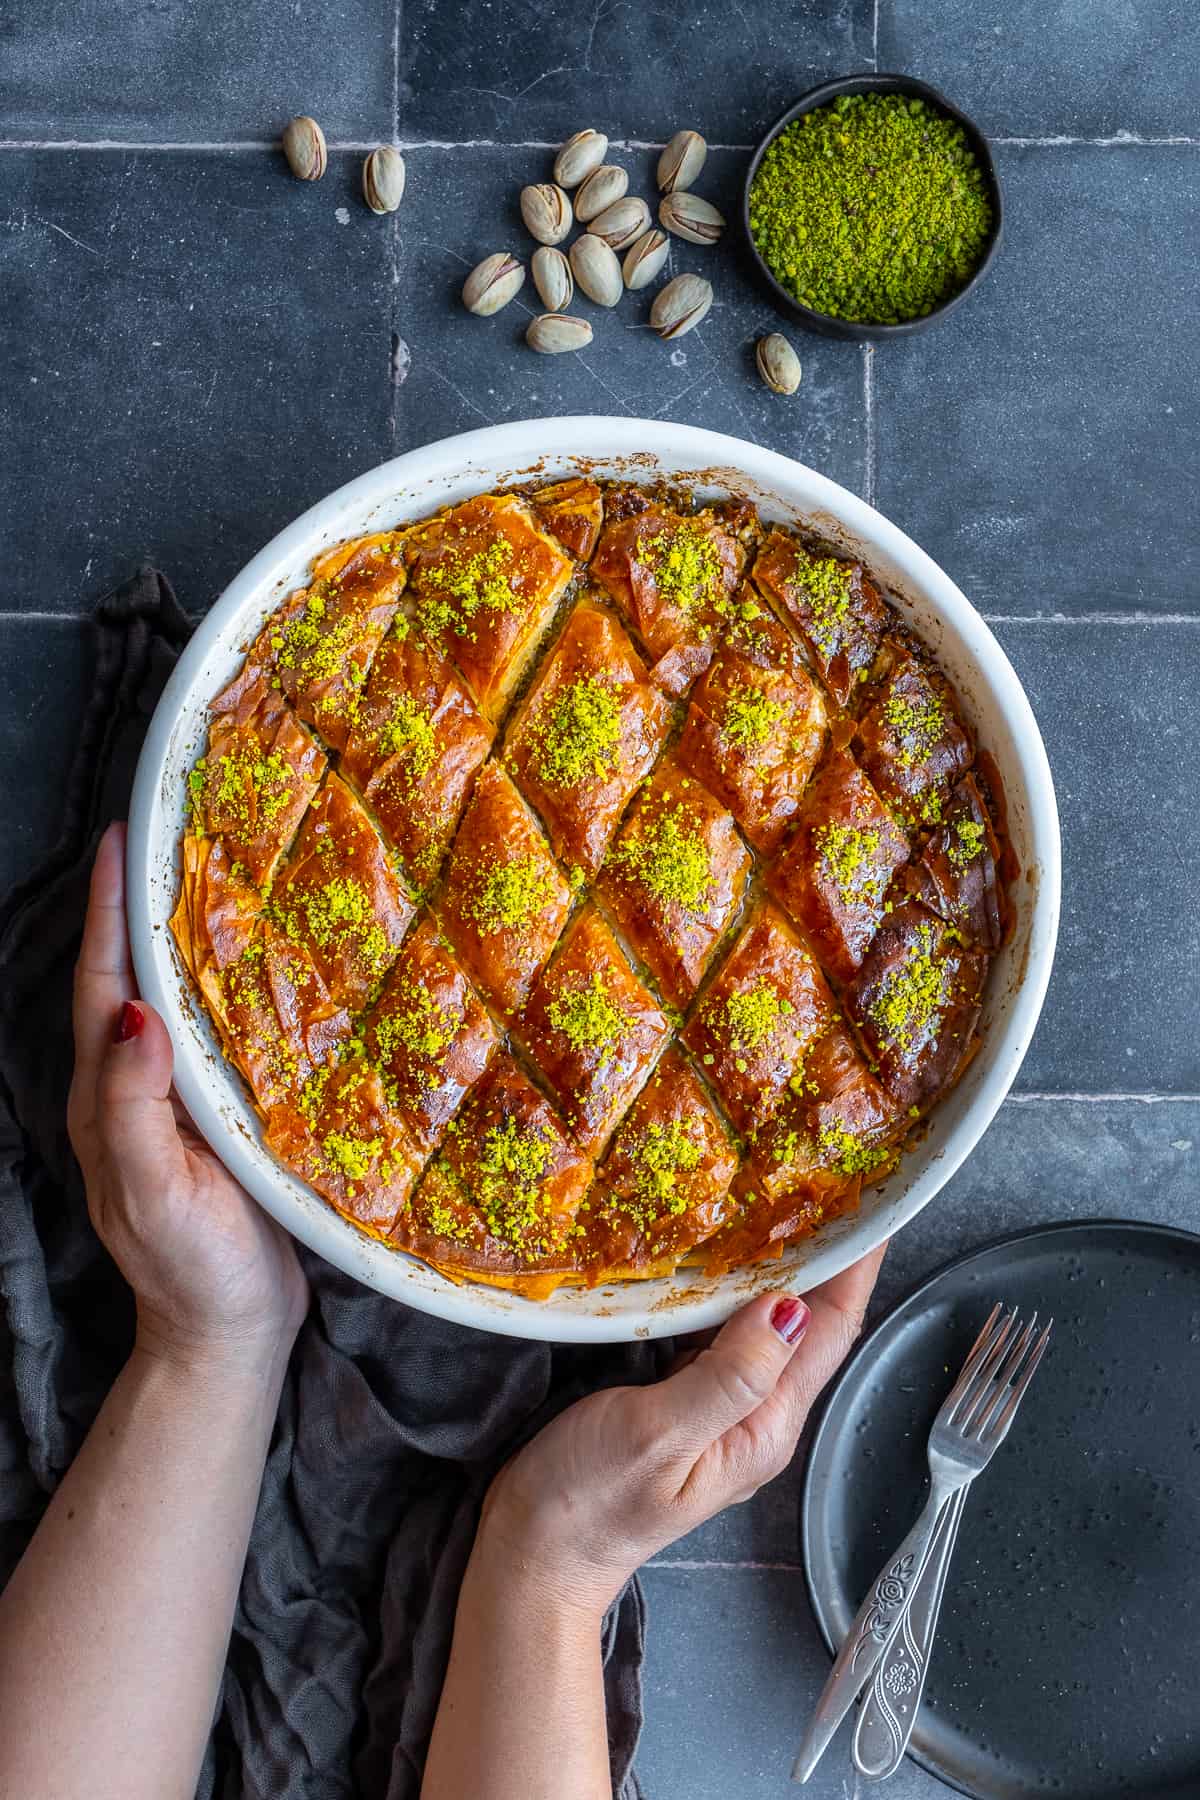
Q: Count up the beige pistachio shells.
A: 15